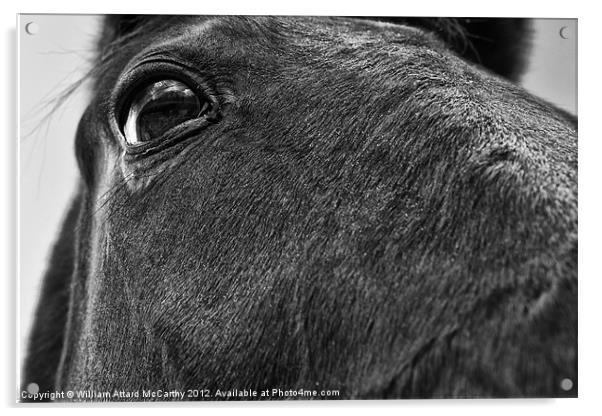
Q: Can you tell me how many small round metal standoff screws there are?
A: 4